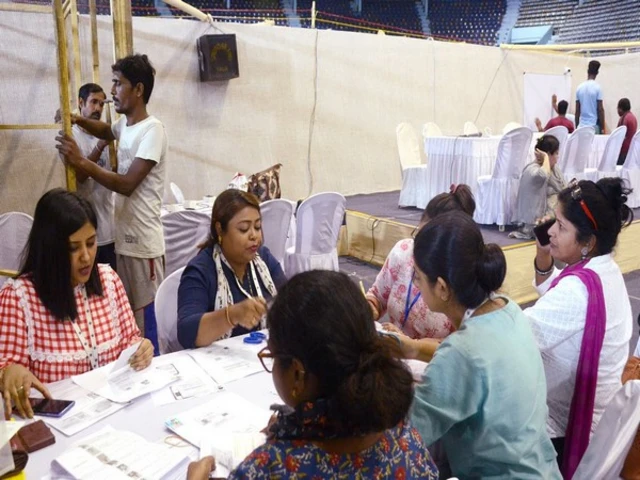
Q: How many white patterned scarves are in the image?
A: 1